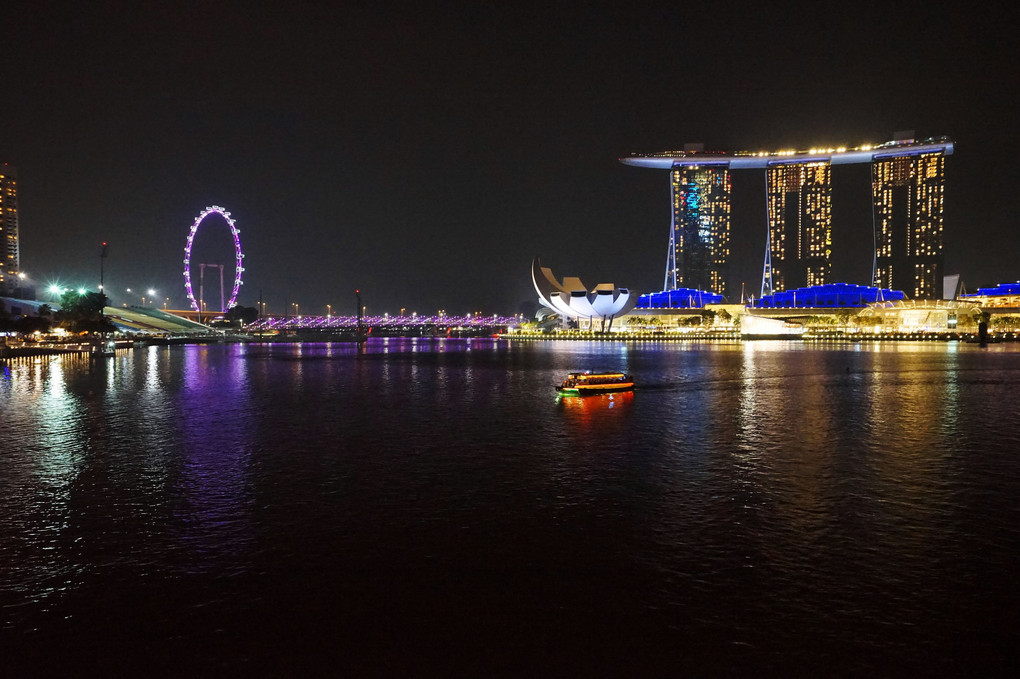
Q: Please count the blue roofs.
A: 3